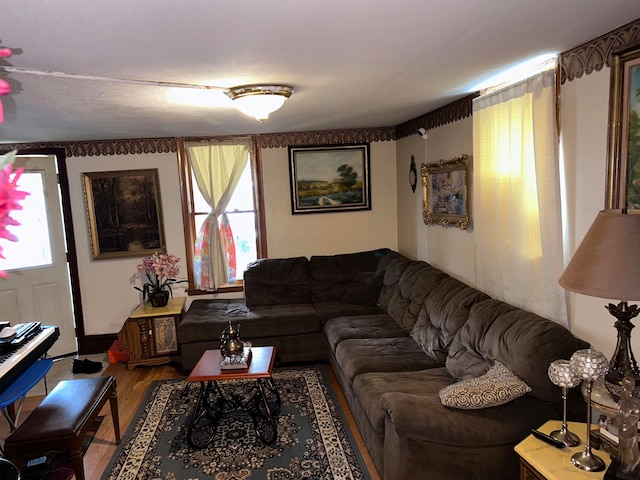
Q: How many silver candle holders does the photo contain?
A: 2